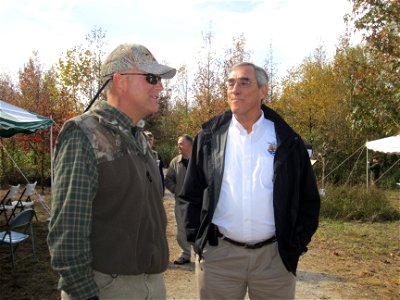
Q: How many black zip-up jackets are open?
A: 1